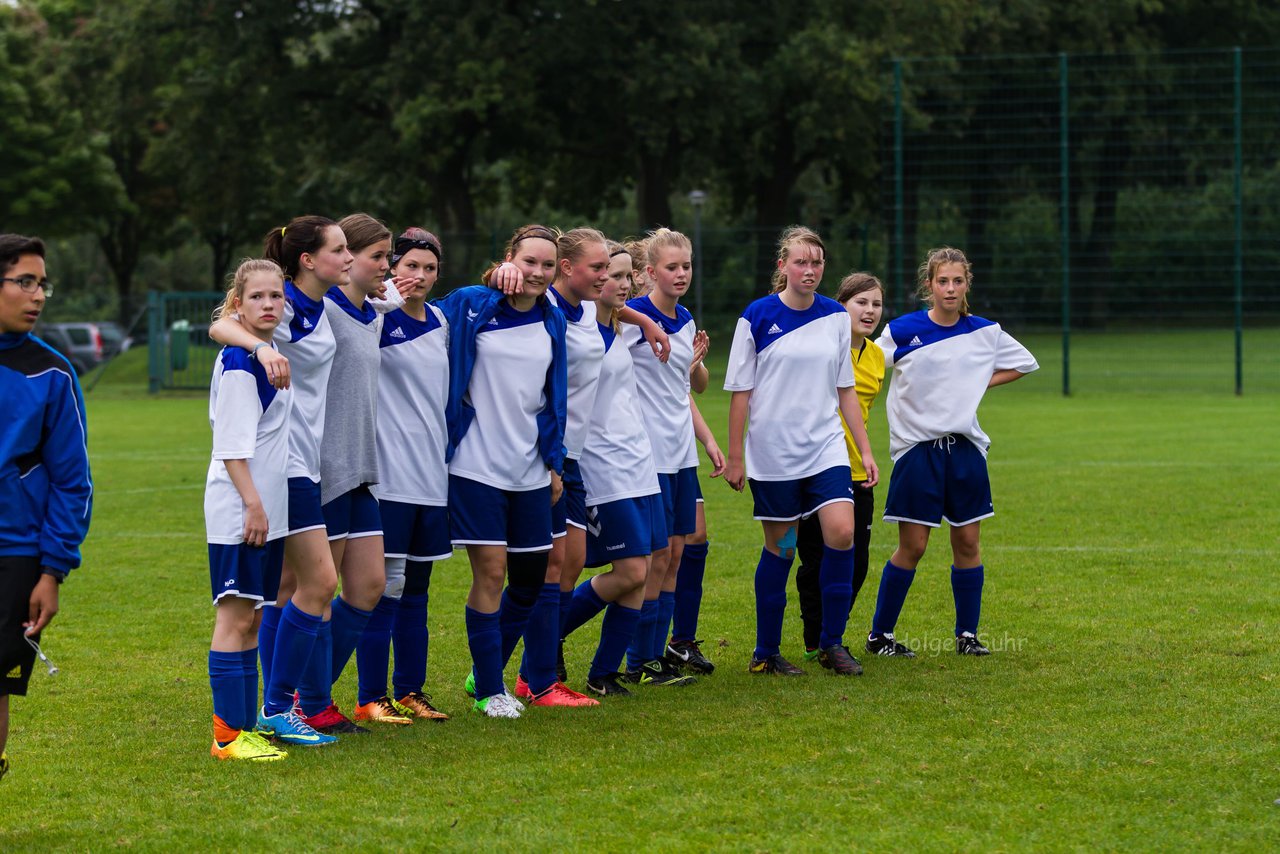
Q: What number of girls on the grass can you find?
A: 12